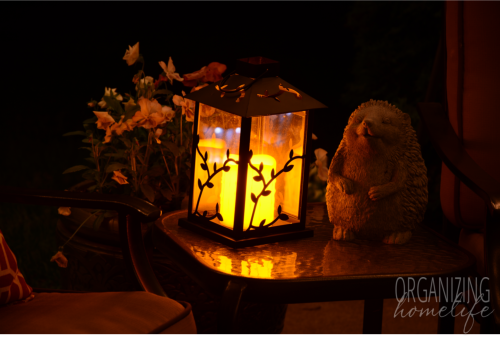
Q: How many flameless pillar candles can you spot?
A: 1